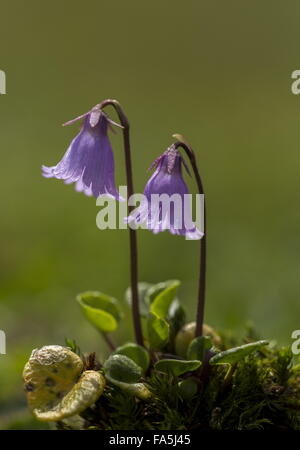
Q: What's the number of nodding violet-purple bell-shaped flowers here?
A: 2